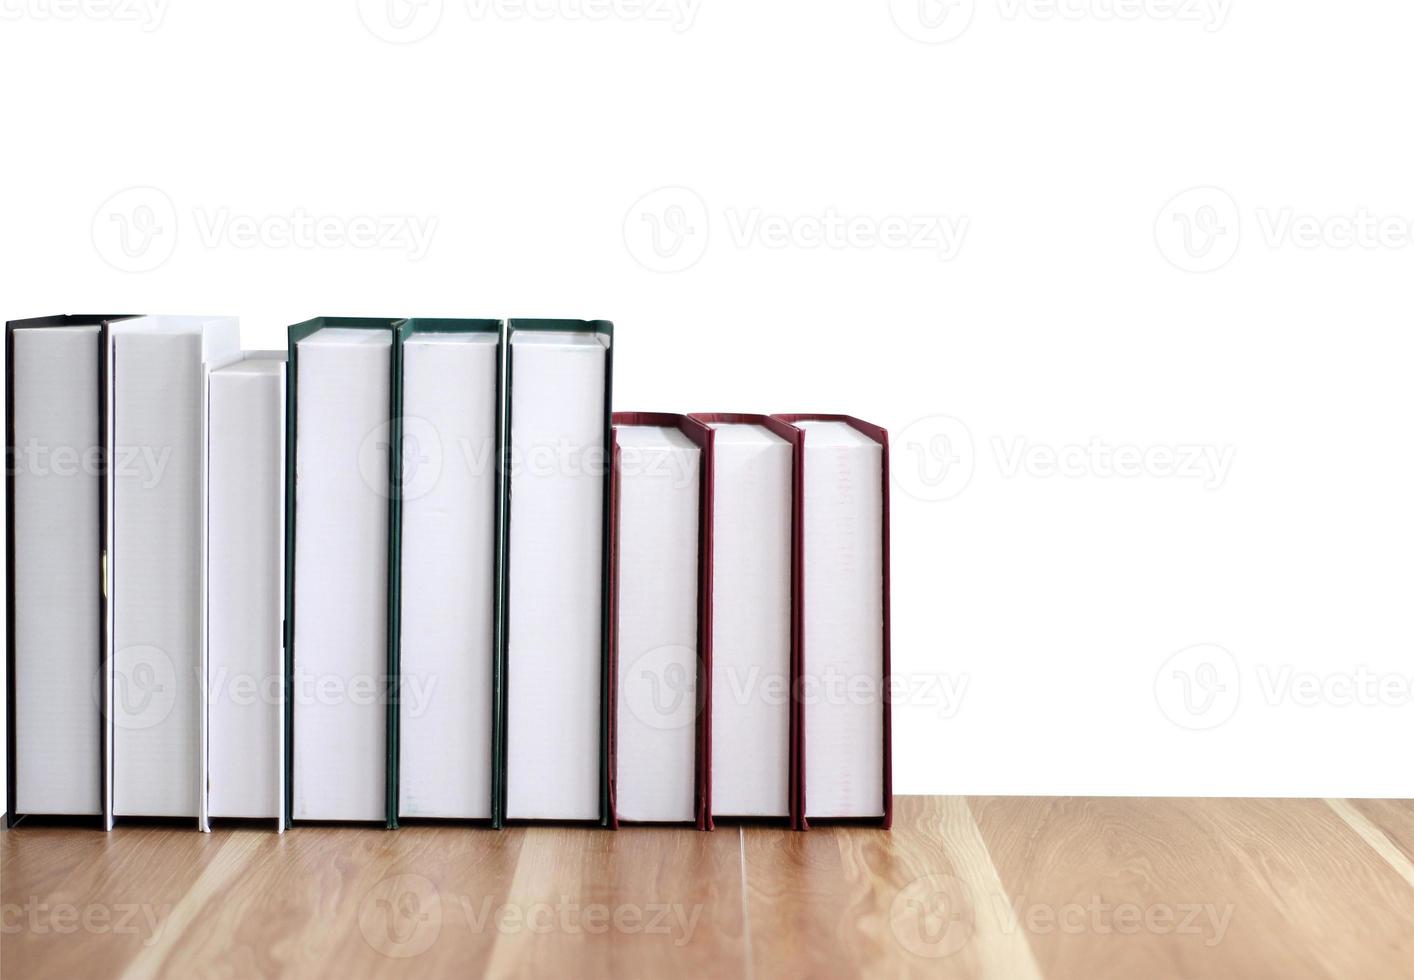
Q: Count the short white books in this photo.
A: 1